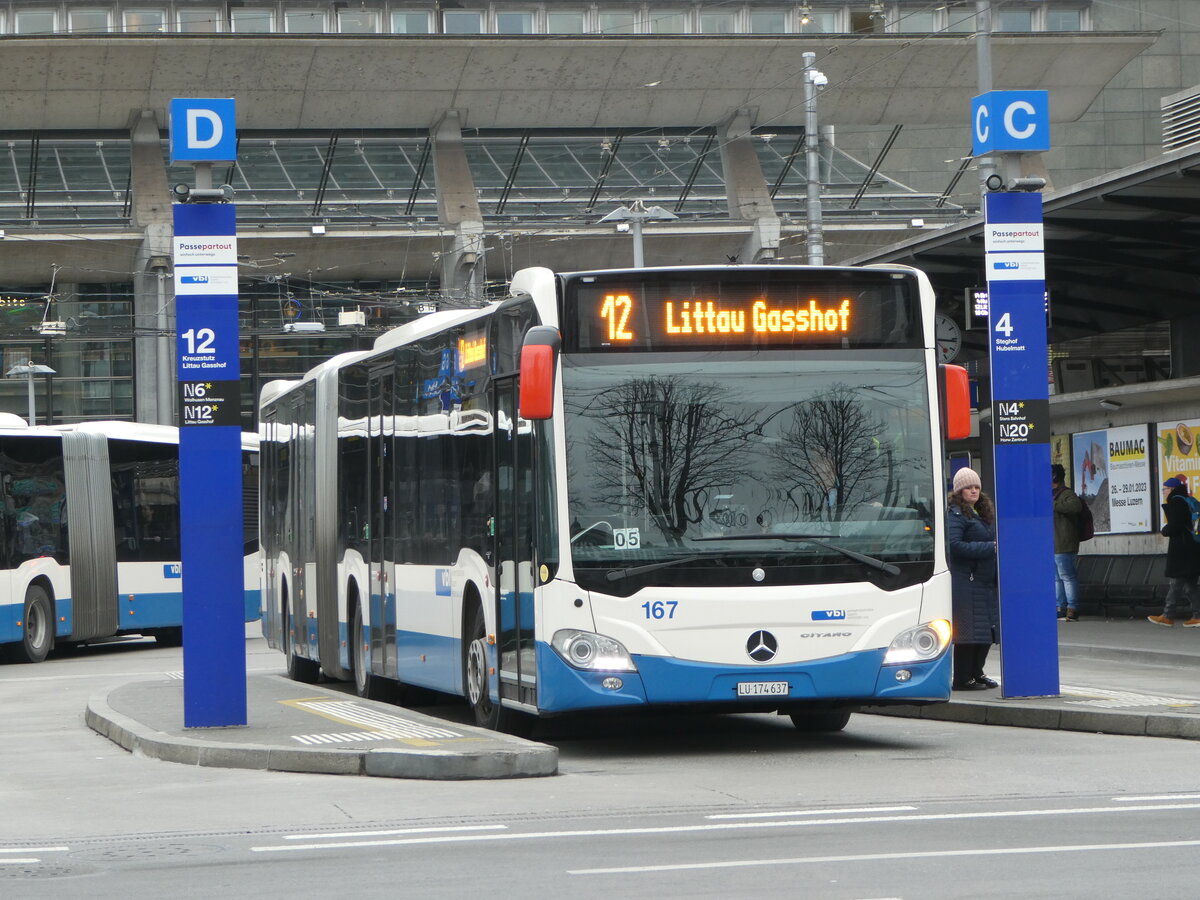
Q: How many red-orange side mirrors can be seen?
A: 2